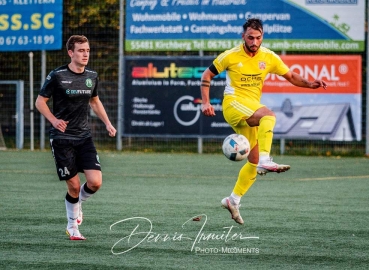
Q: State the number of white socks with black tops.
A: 2